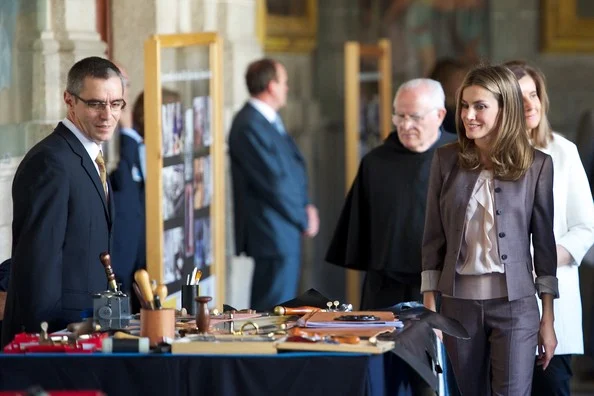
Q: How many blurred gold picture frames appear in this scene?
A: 2